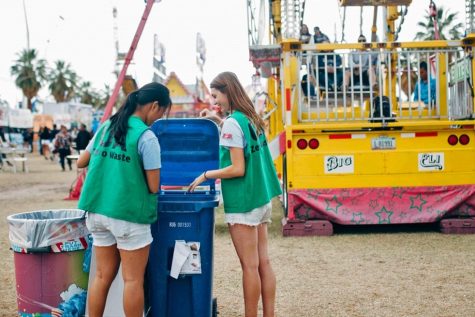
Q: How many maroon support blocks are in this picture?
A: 2